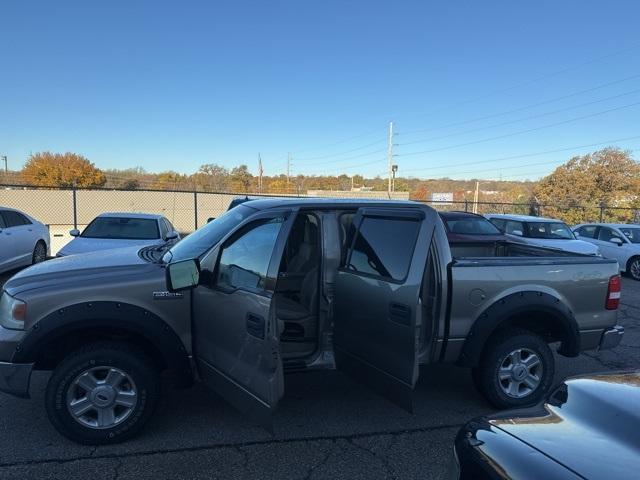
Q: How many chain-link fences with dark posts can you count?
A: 1